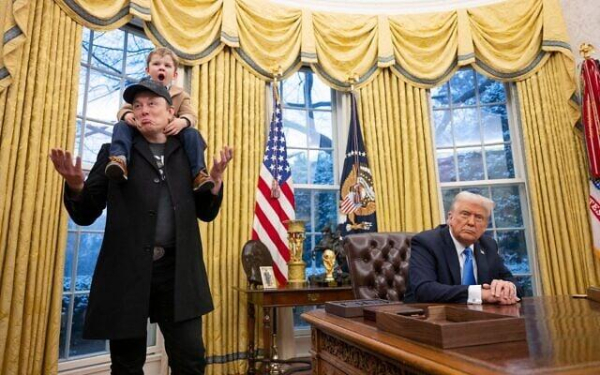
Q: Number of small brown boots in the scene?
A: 2